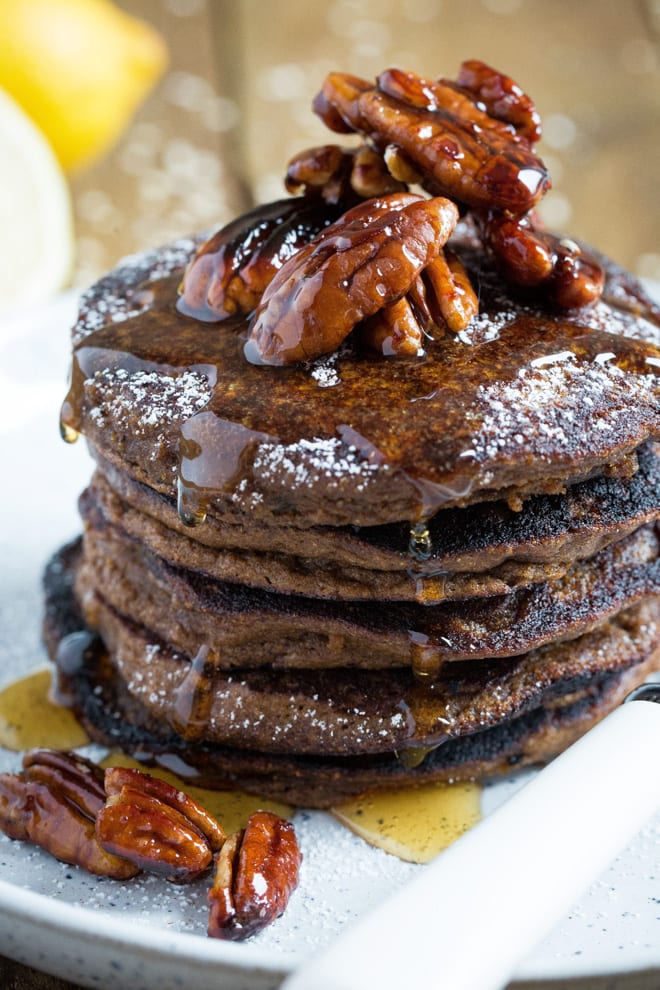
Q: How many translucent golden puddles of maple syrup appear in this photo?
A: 3